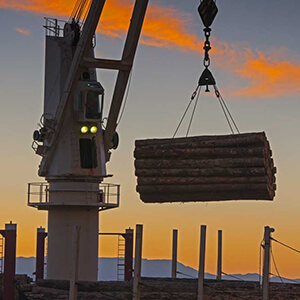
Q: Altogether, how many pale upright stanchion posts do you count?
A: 6